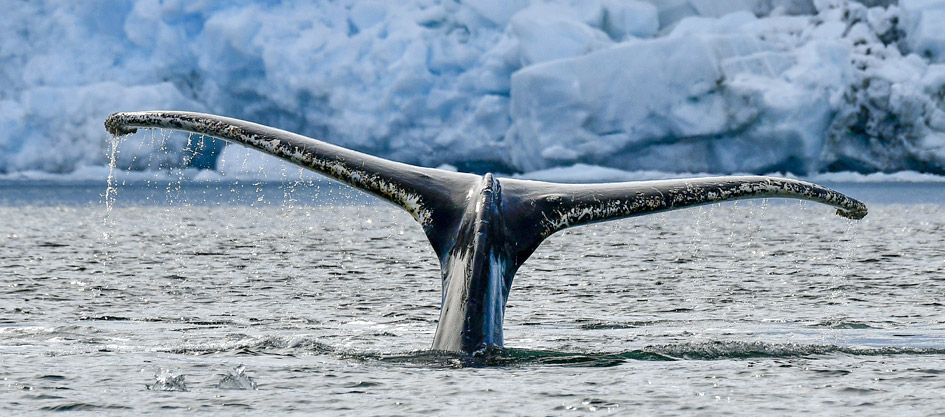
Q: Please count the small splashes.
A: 2